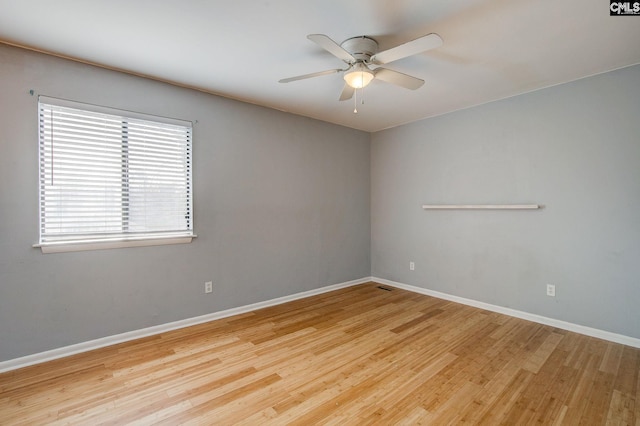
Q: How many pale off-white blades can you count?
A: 5